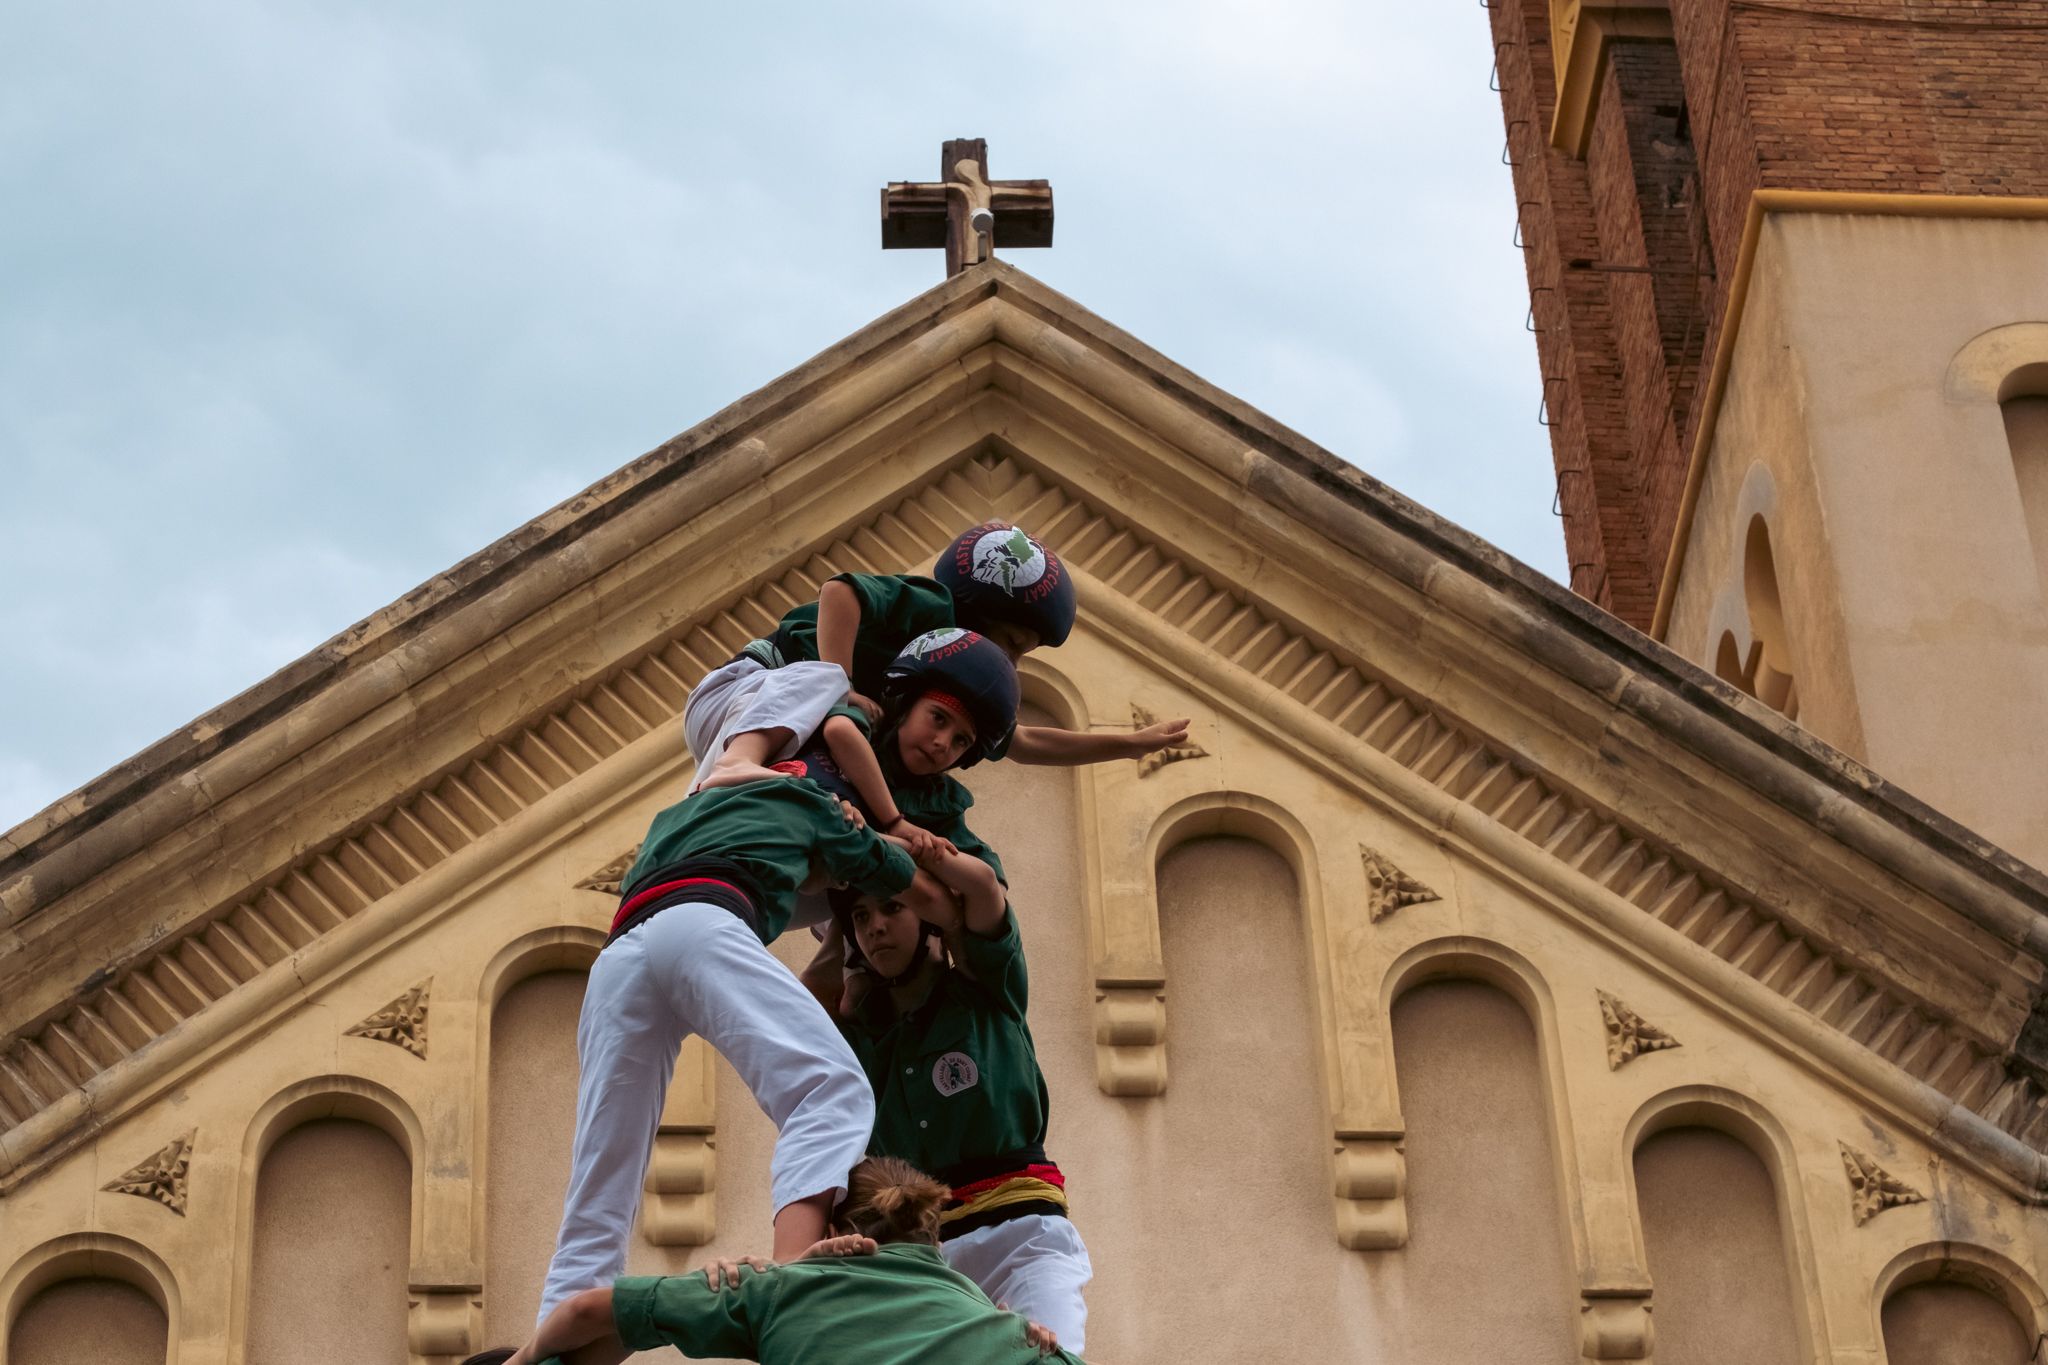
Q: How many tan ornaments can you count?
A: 7